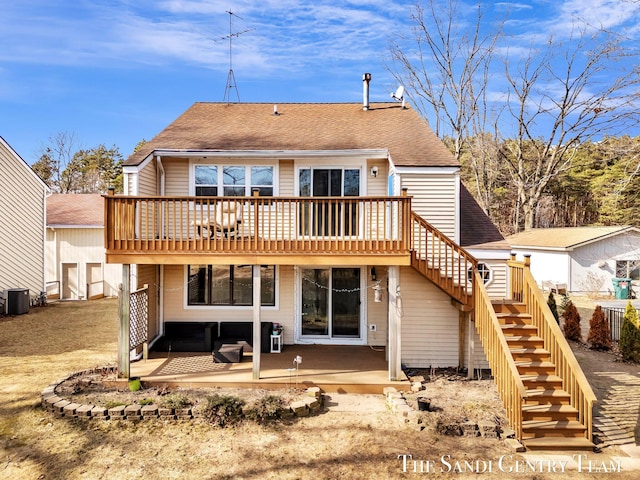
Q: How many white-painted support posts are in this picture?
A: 3